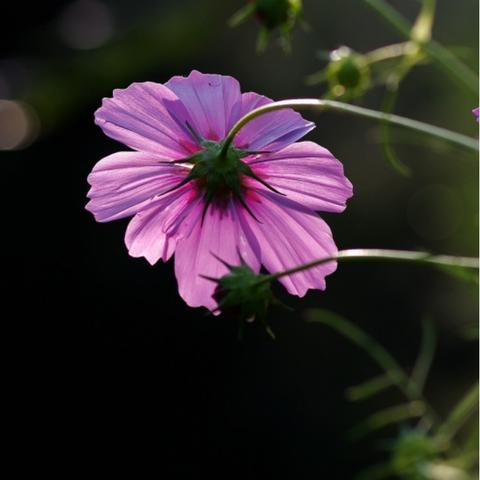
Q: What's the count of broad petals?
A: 8